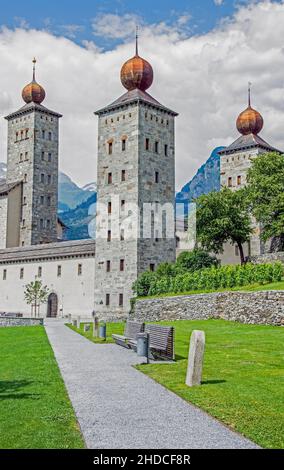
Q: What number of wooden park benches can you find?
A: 2